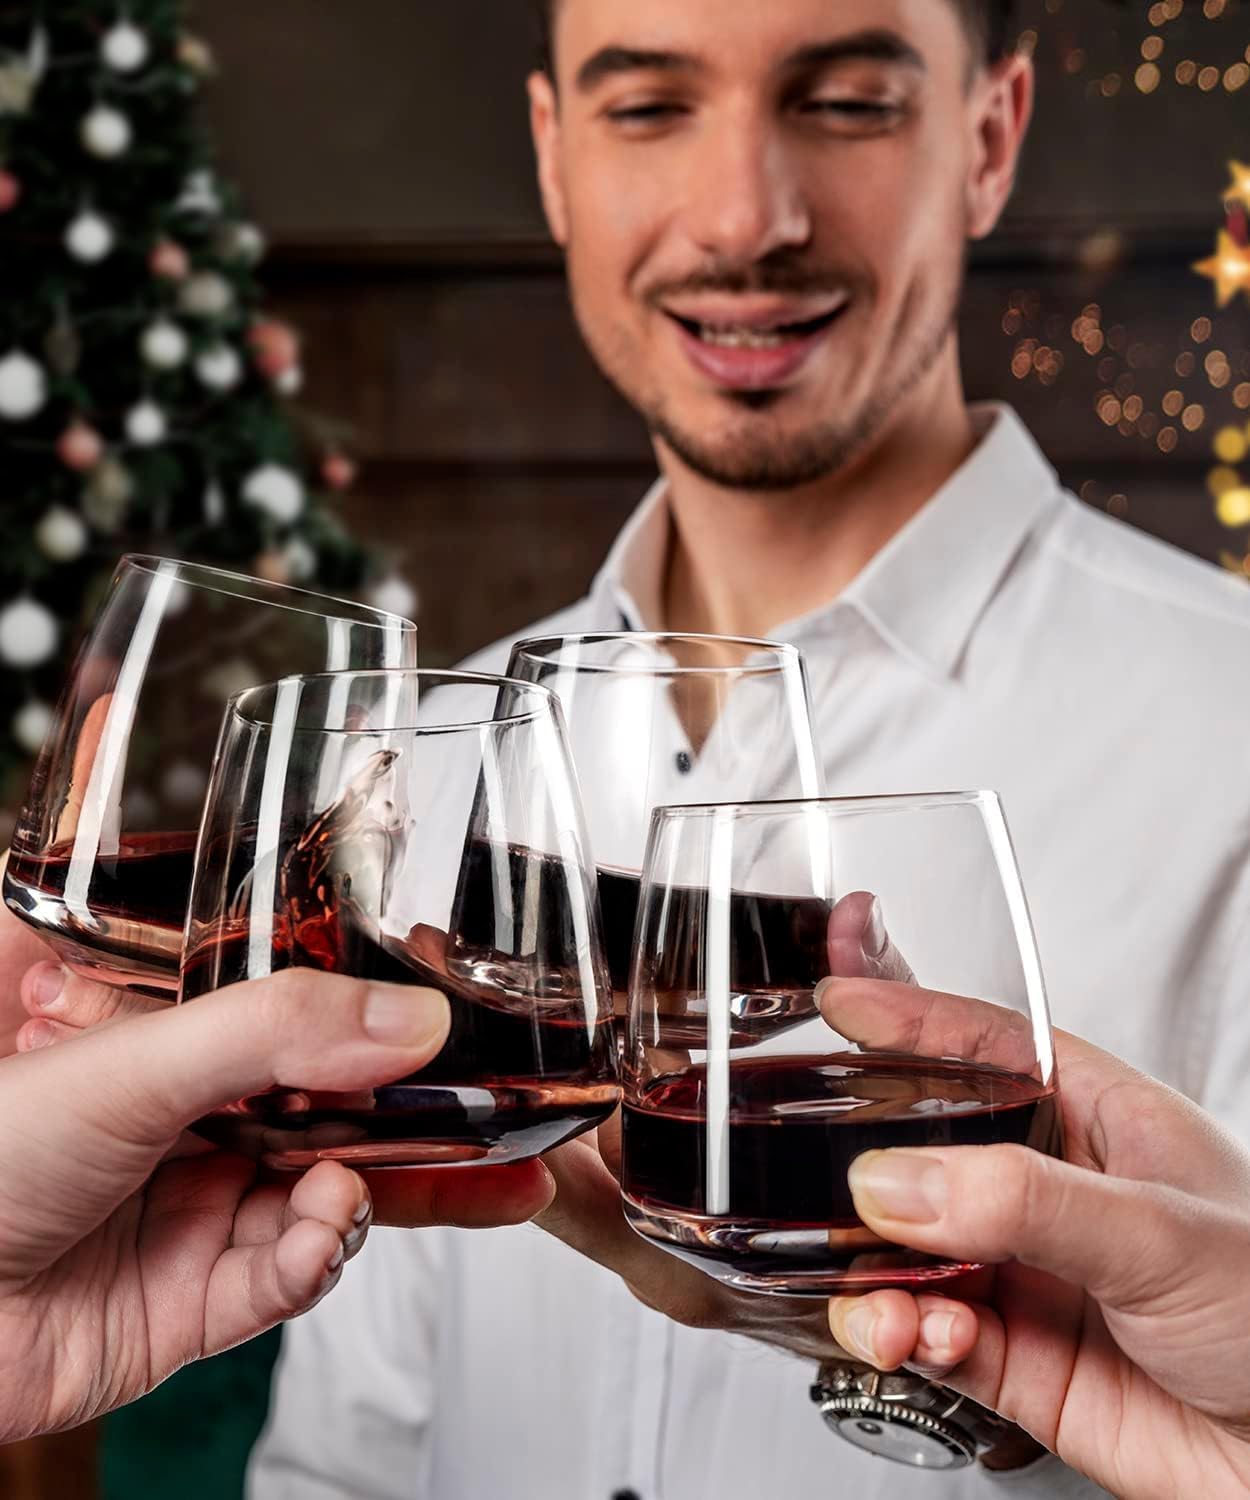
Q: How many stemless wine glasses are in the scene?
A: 4